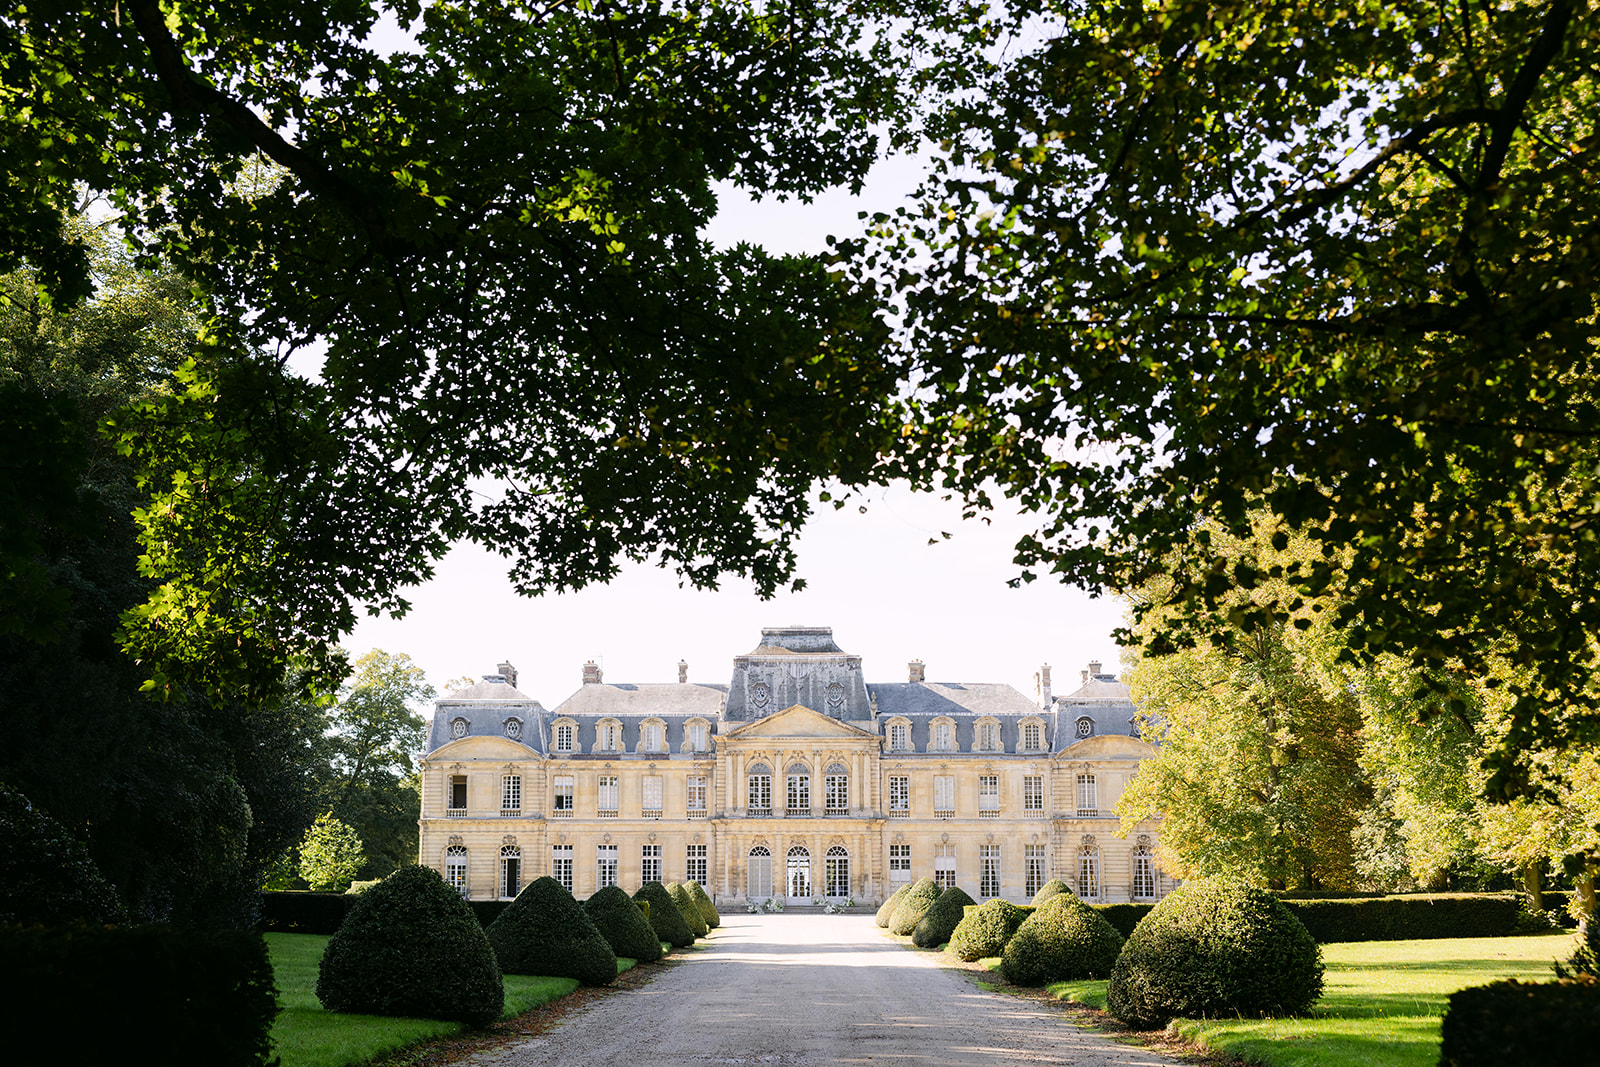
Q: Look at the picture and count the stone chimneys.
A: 6